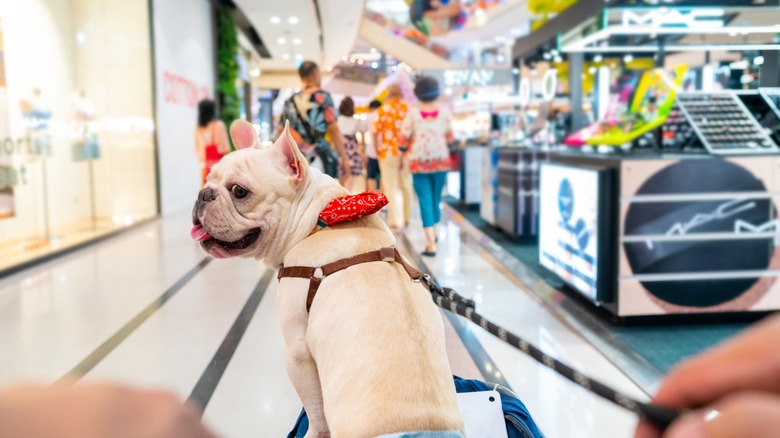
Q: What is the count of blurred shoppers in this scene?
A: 6